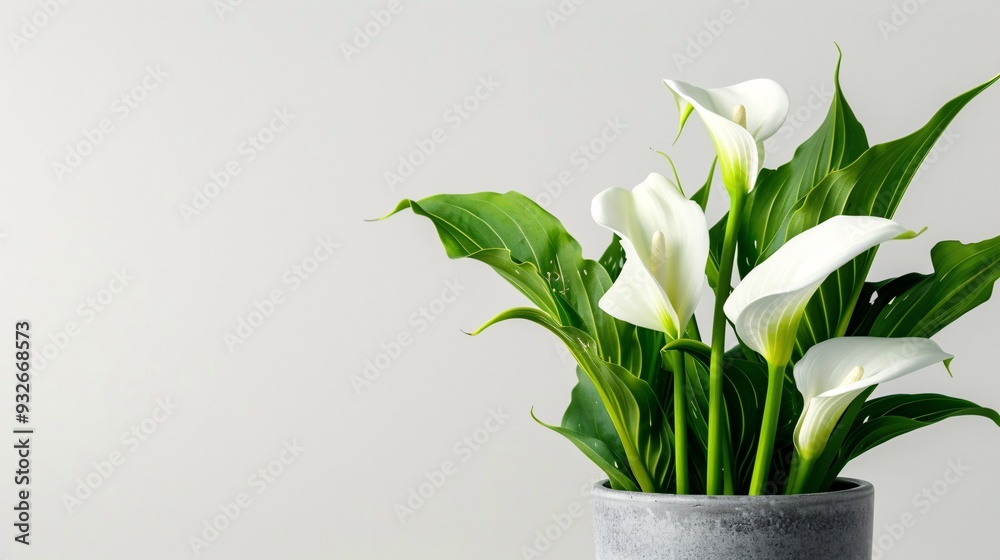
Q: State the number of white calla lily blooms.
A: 4